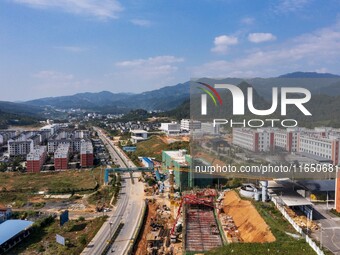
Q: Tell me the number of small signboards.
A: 2